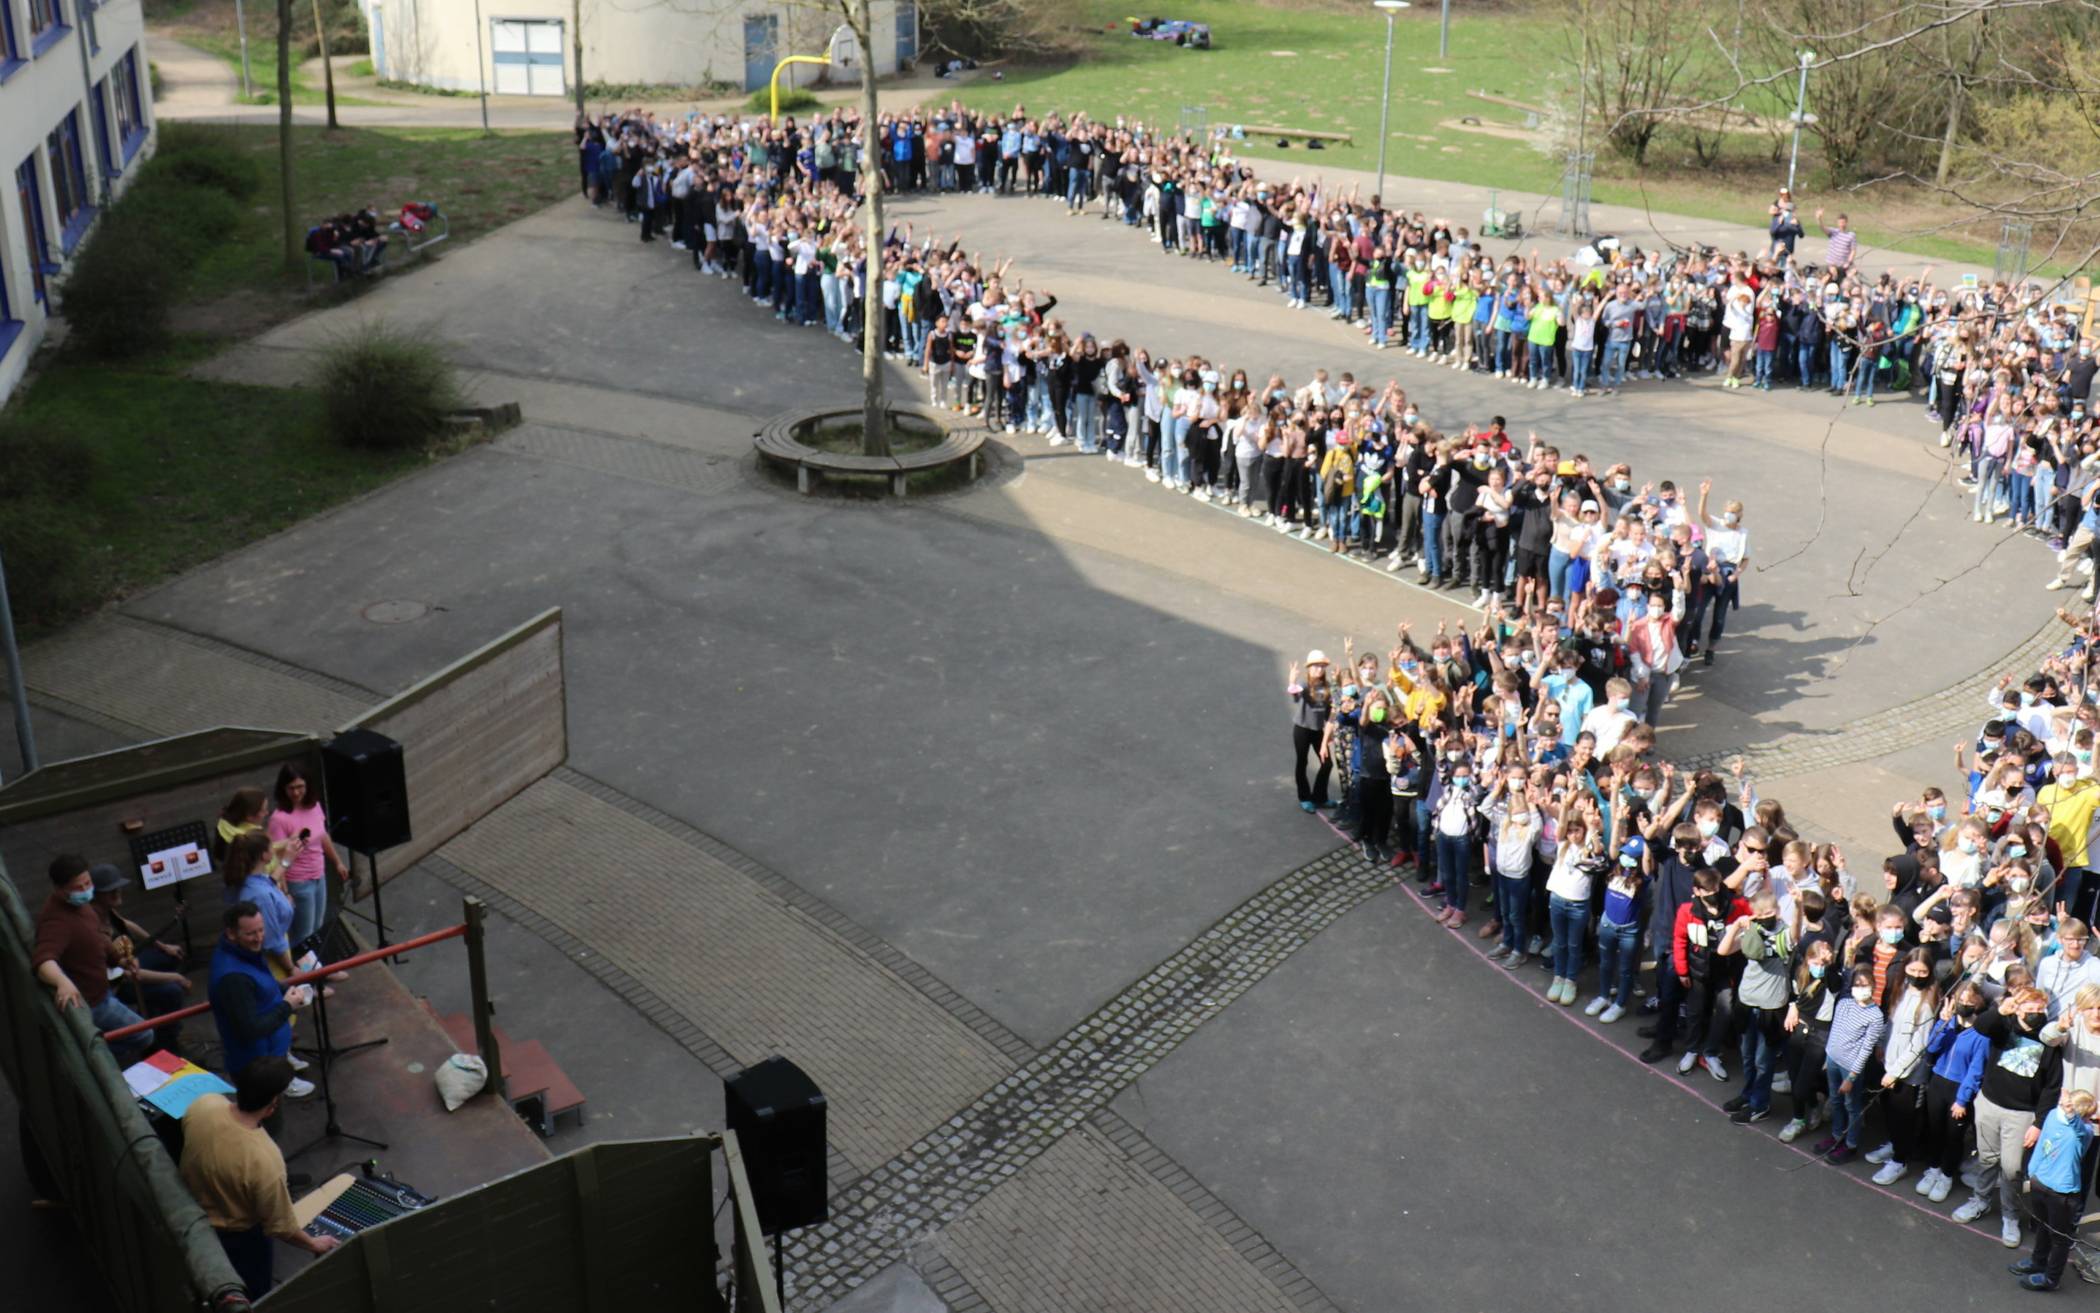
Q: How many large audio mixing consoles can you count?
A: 1